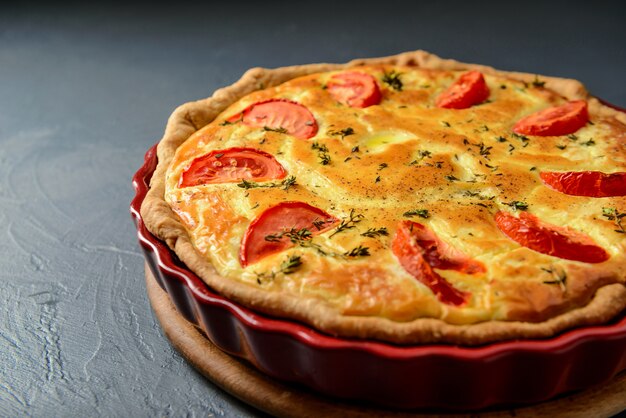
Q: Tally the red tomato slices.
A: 9